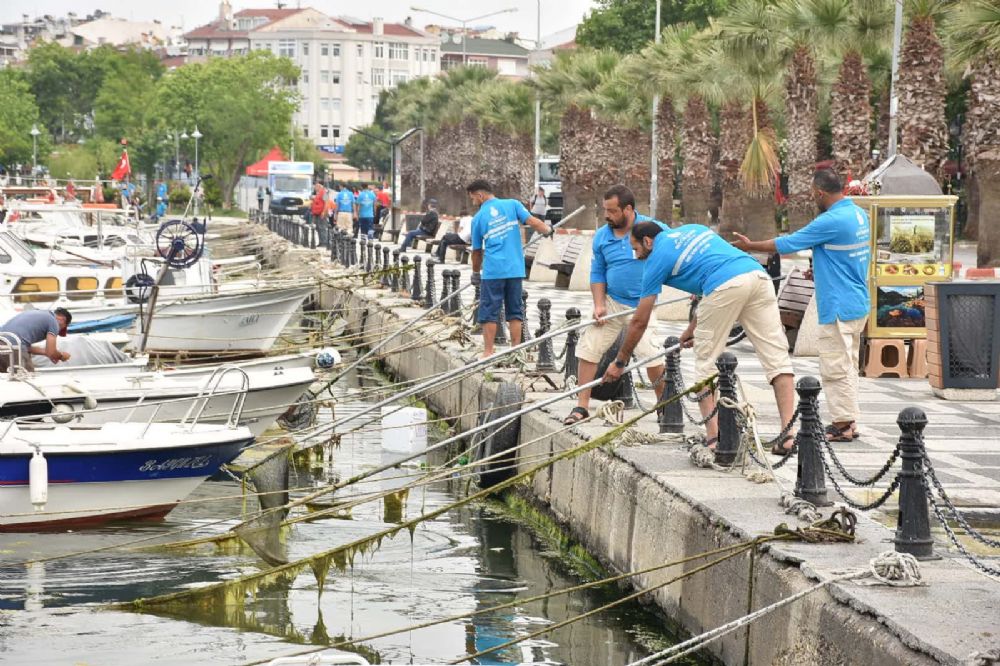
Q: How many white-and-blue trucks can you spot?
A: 1